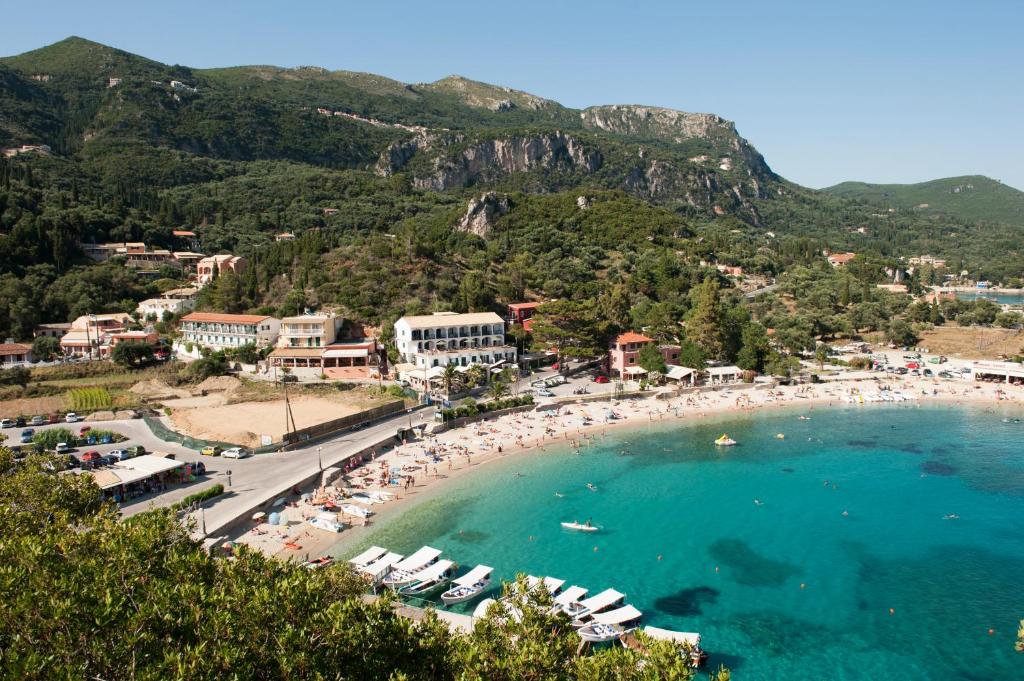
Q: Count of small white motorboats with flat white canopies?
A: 11